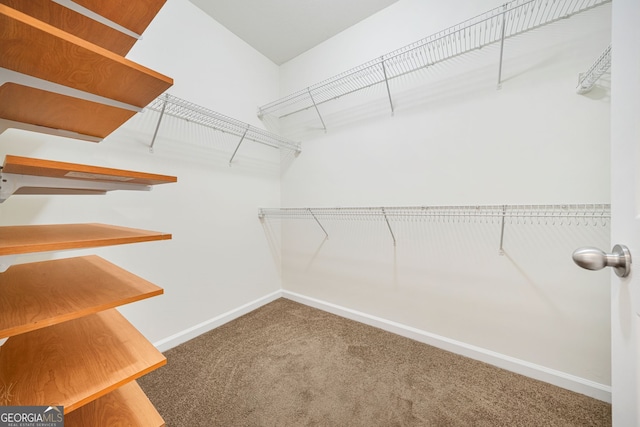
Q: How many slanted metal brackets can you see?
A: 8